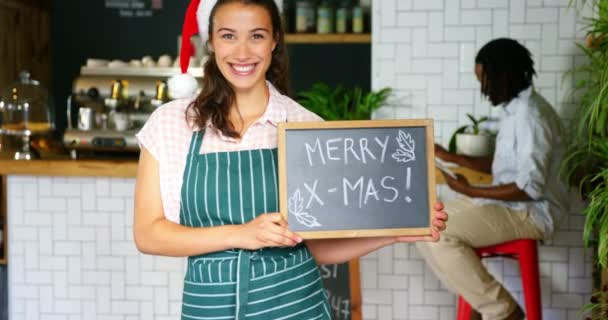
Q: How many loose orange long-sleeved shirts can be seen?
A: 0